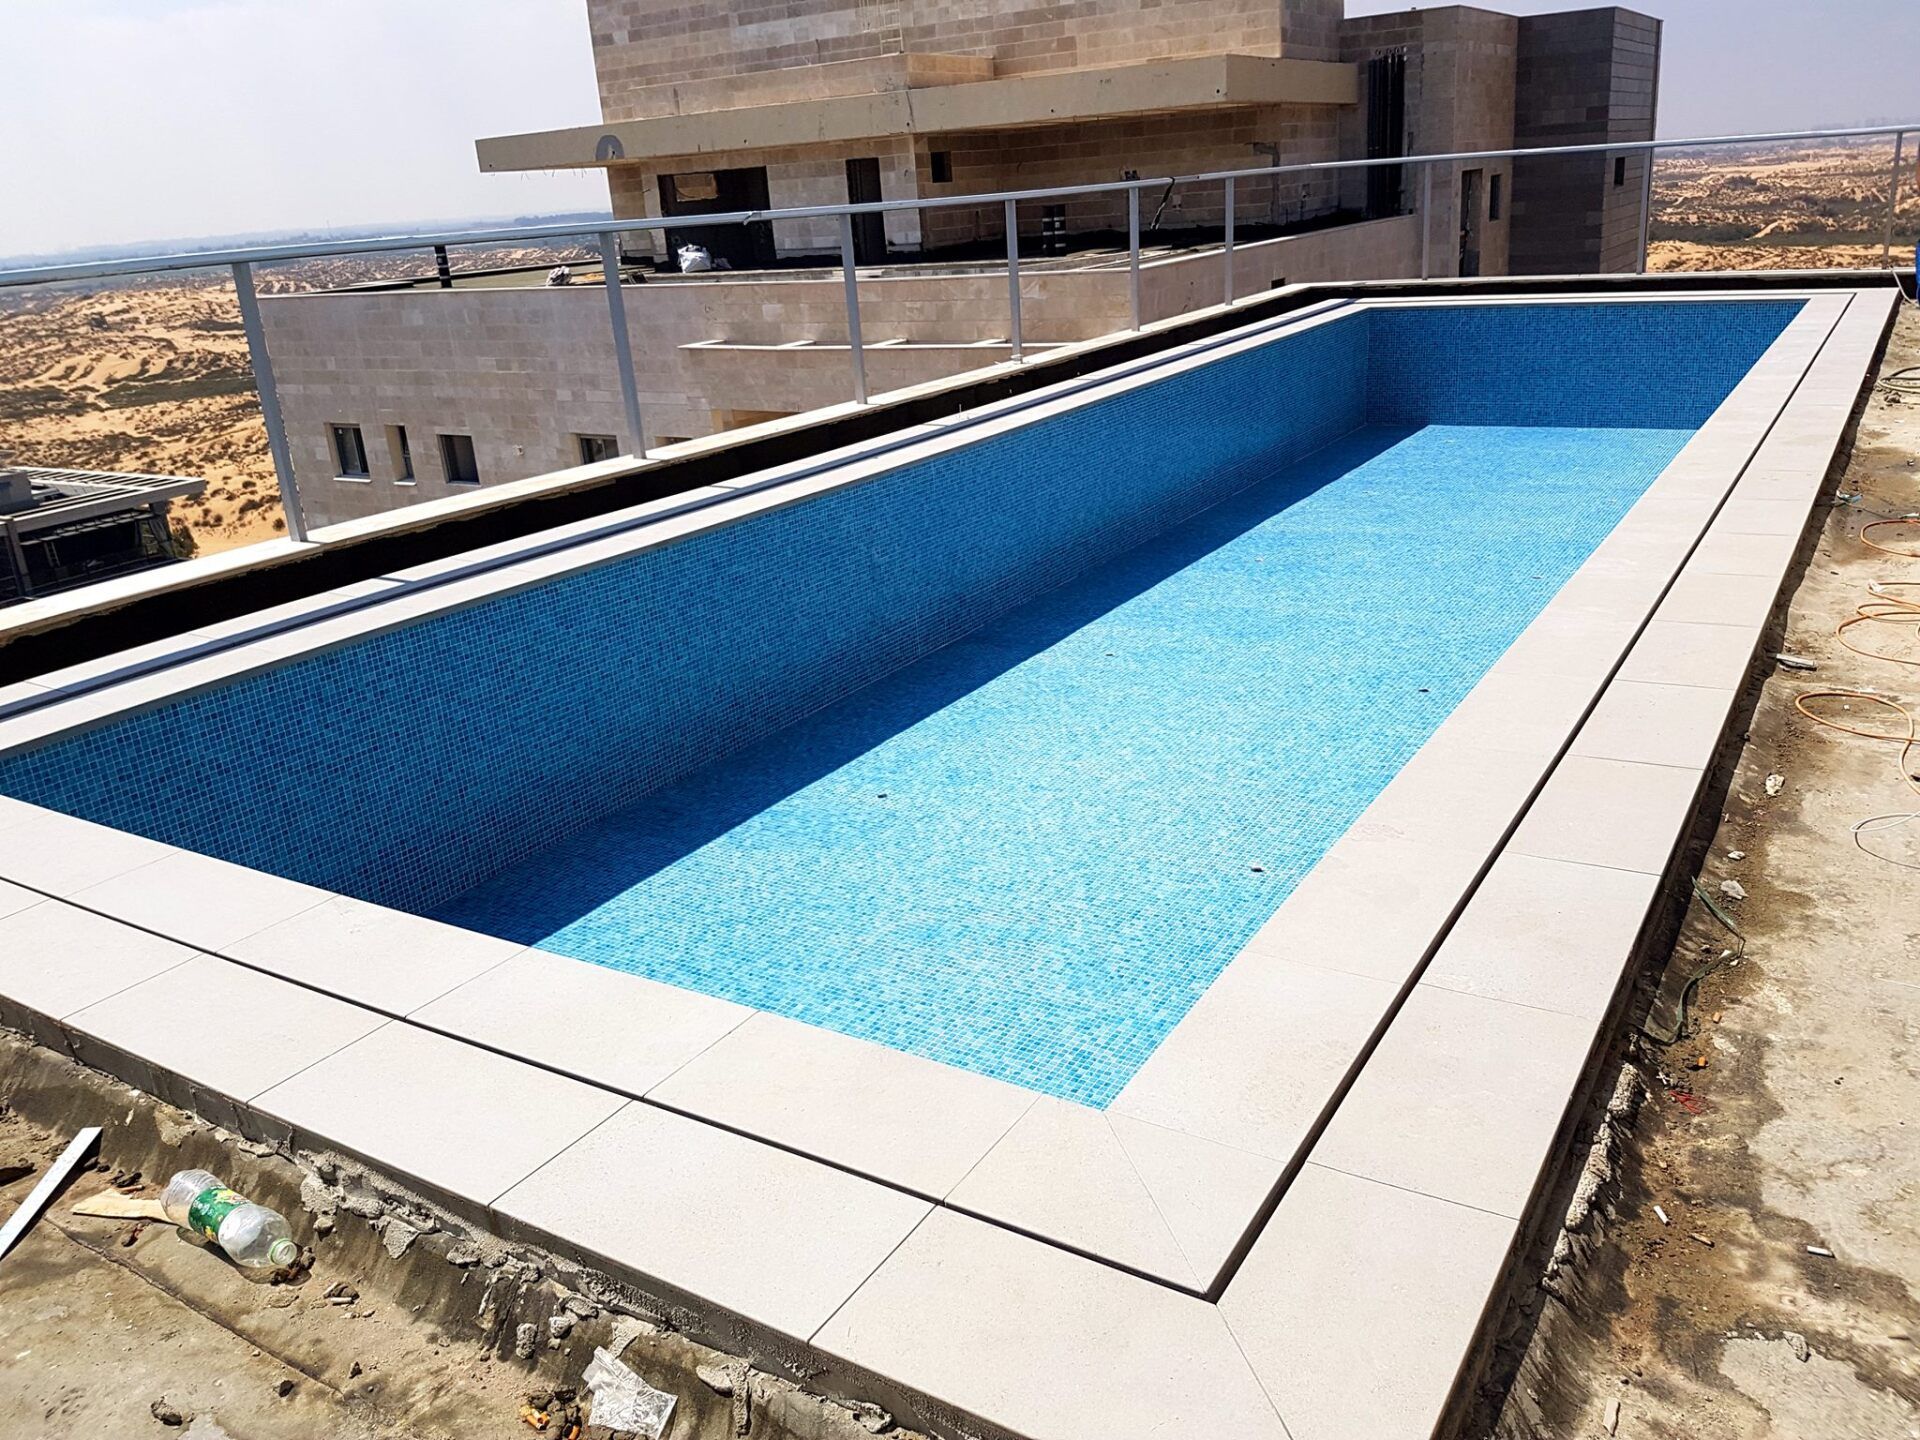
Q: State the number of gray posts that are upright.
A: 9